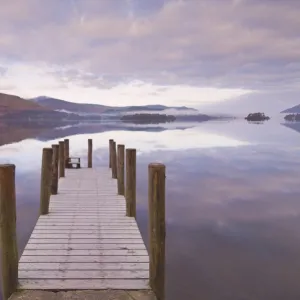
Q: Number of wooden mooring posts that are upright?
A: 11